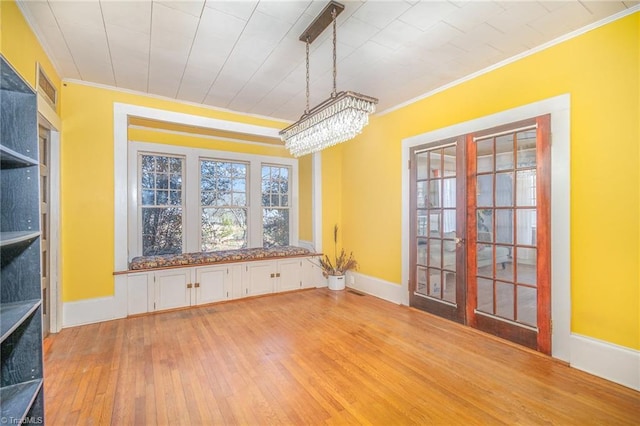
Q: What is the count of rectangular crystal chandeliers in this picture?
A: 1